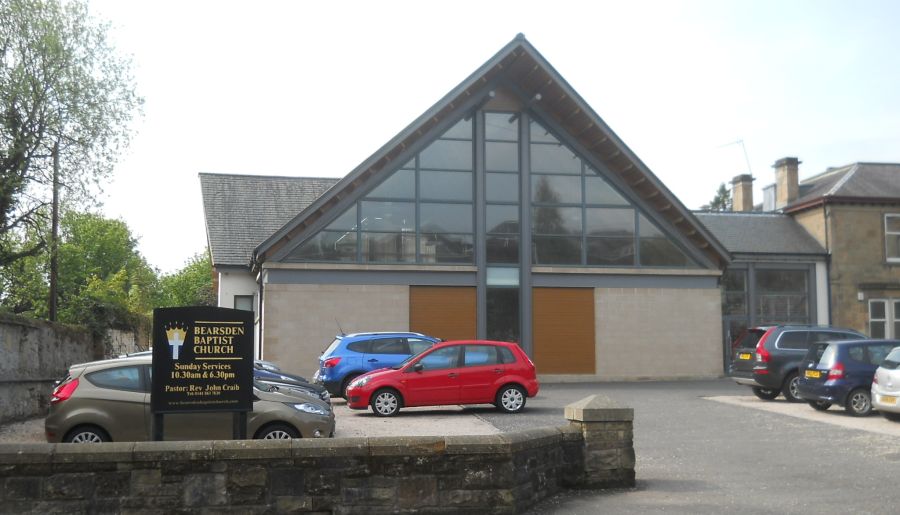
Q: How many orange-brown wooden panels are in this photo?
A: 2